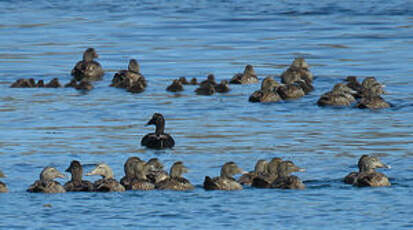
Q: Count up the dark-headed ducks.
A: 2